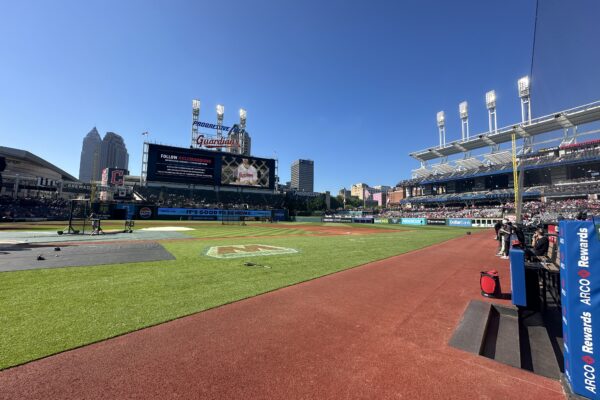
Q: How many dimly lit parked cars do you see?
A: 0